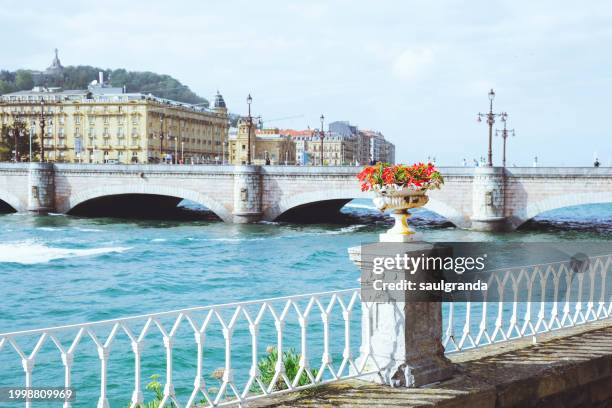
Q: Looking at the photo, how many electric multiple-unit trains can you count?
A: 0